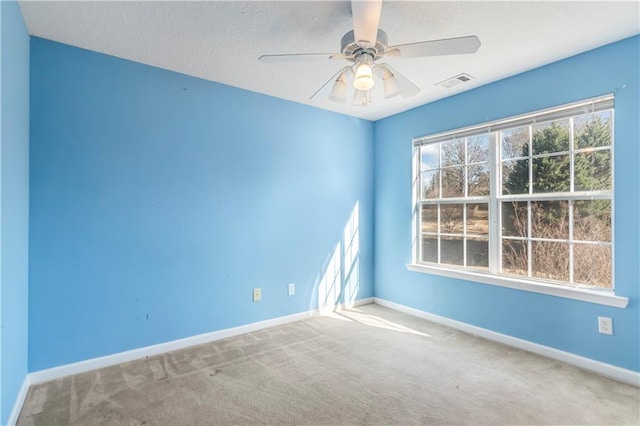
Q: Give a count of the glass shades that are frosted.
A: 4